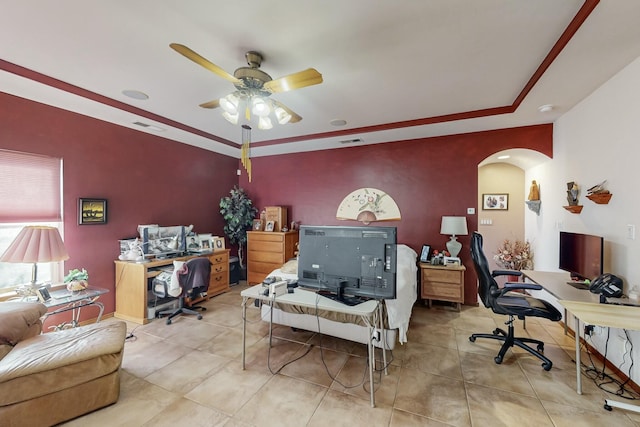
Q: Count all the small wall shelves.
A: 3